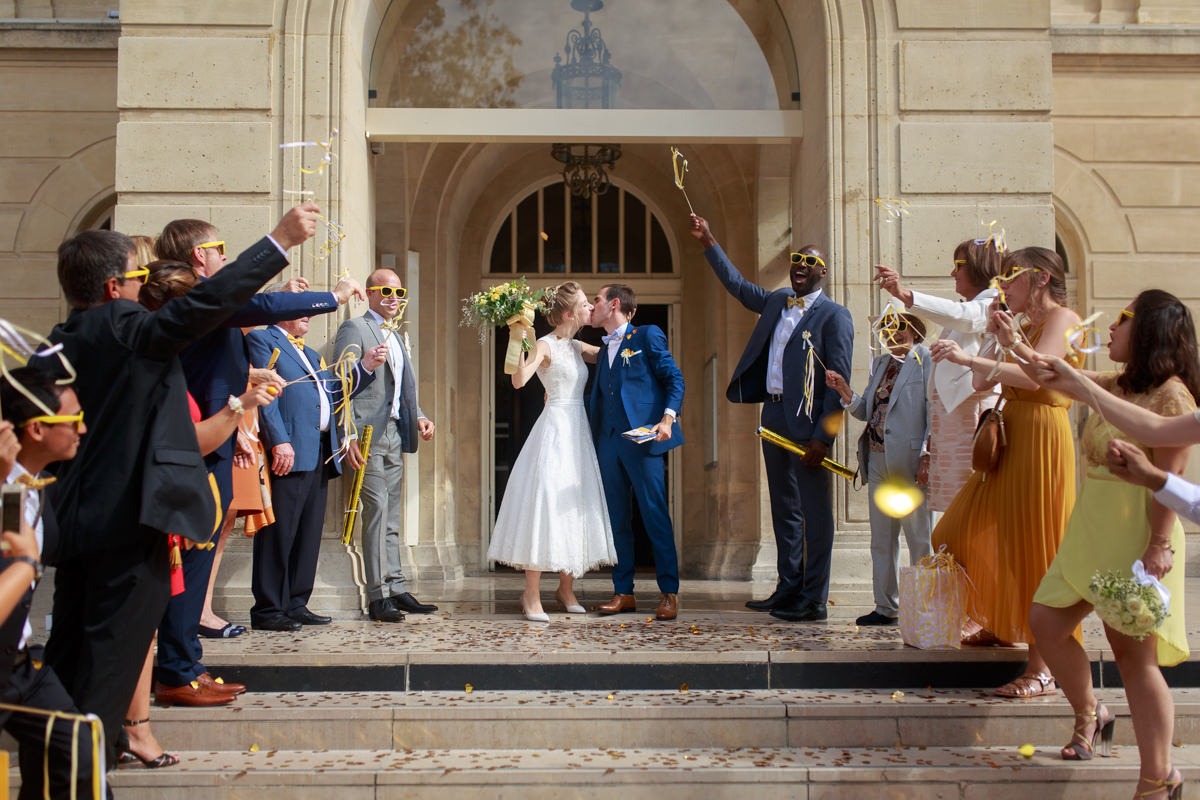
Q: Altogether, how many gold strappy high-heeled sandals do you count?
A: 2